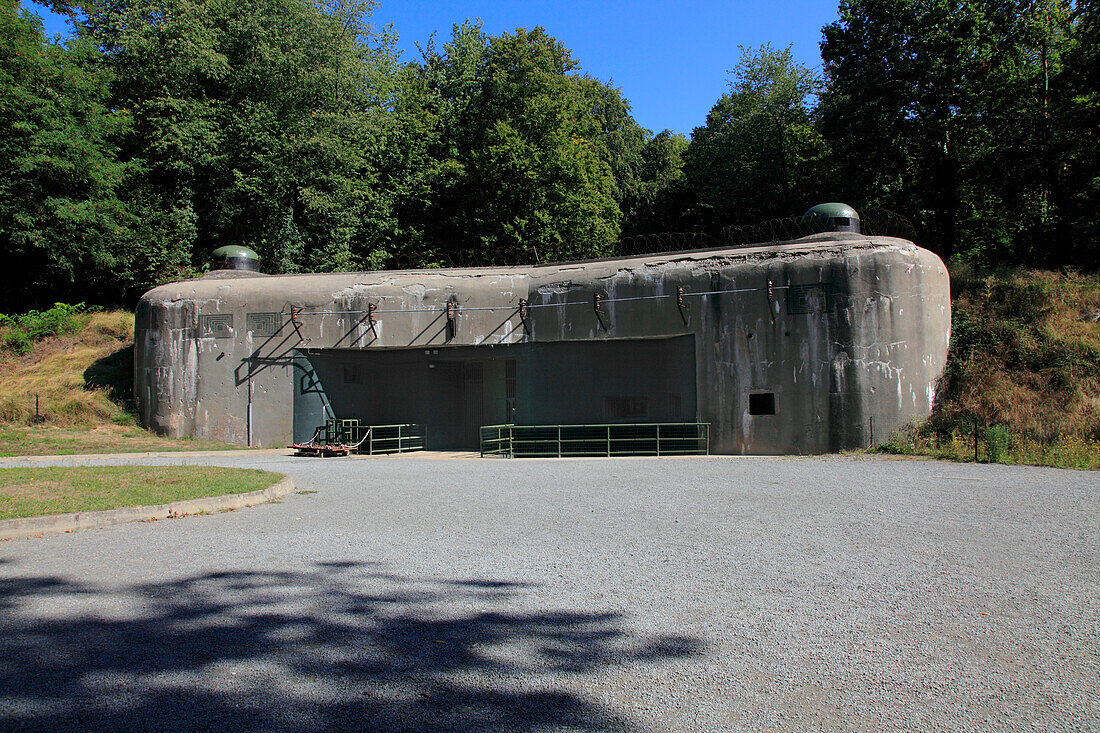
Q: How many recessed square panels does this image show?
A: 3